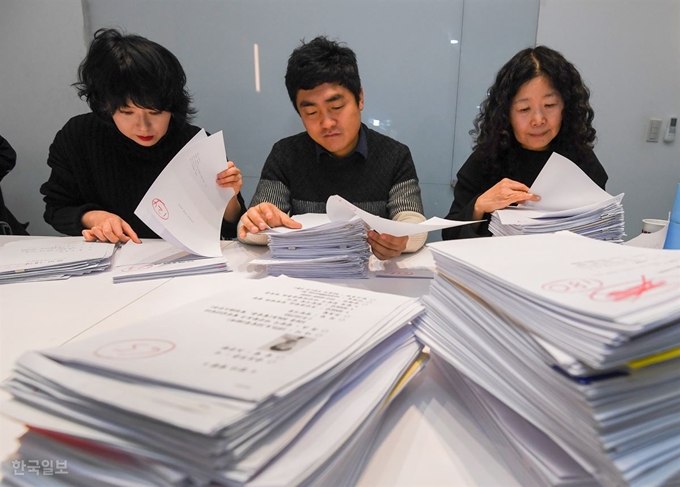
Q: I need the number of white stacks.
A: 6